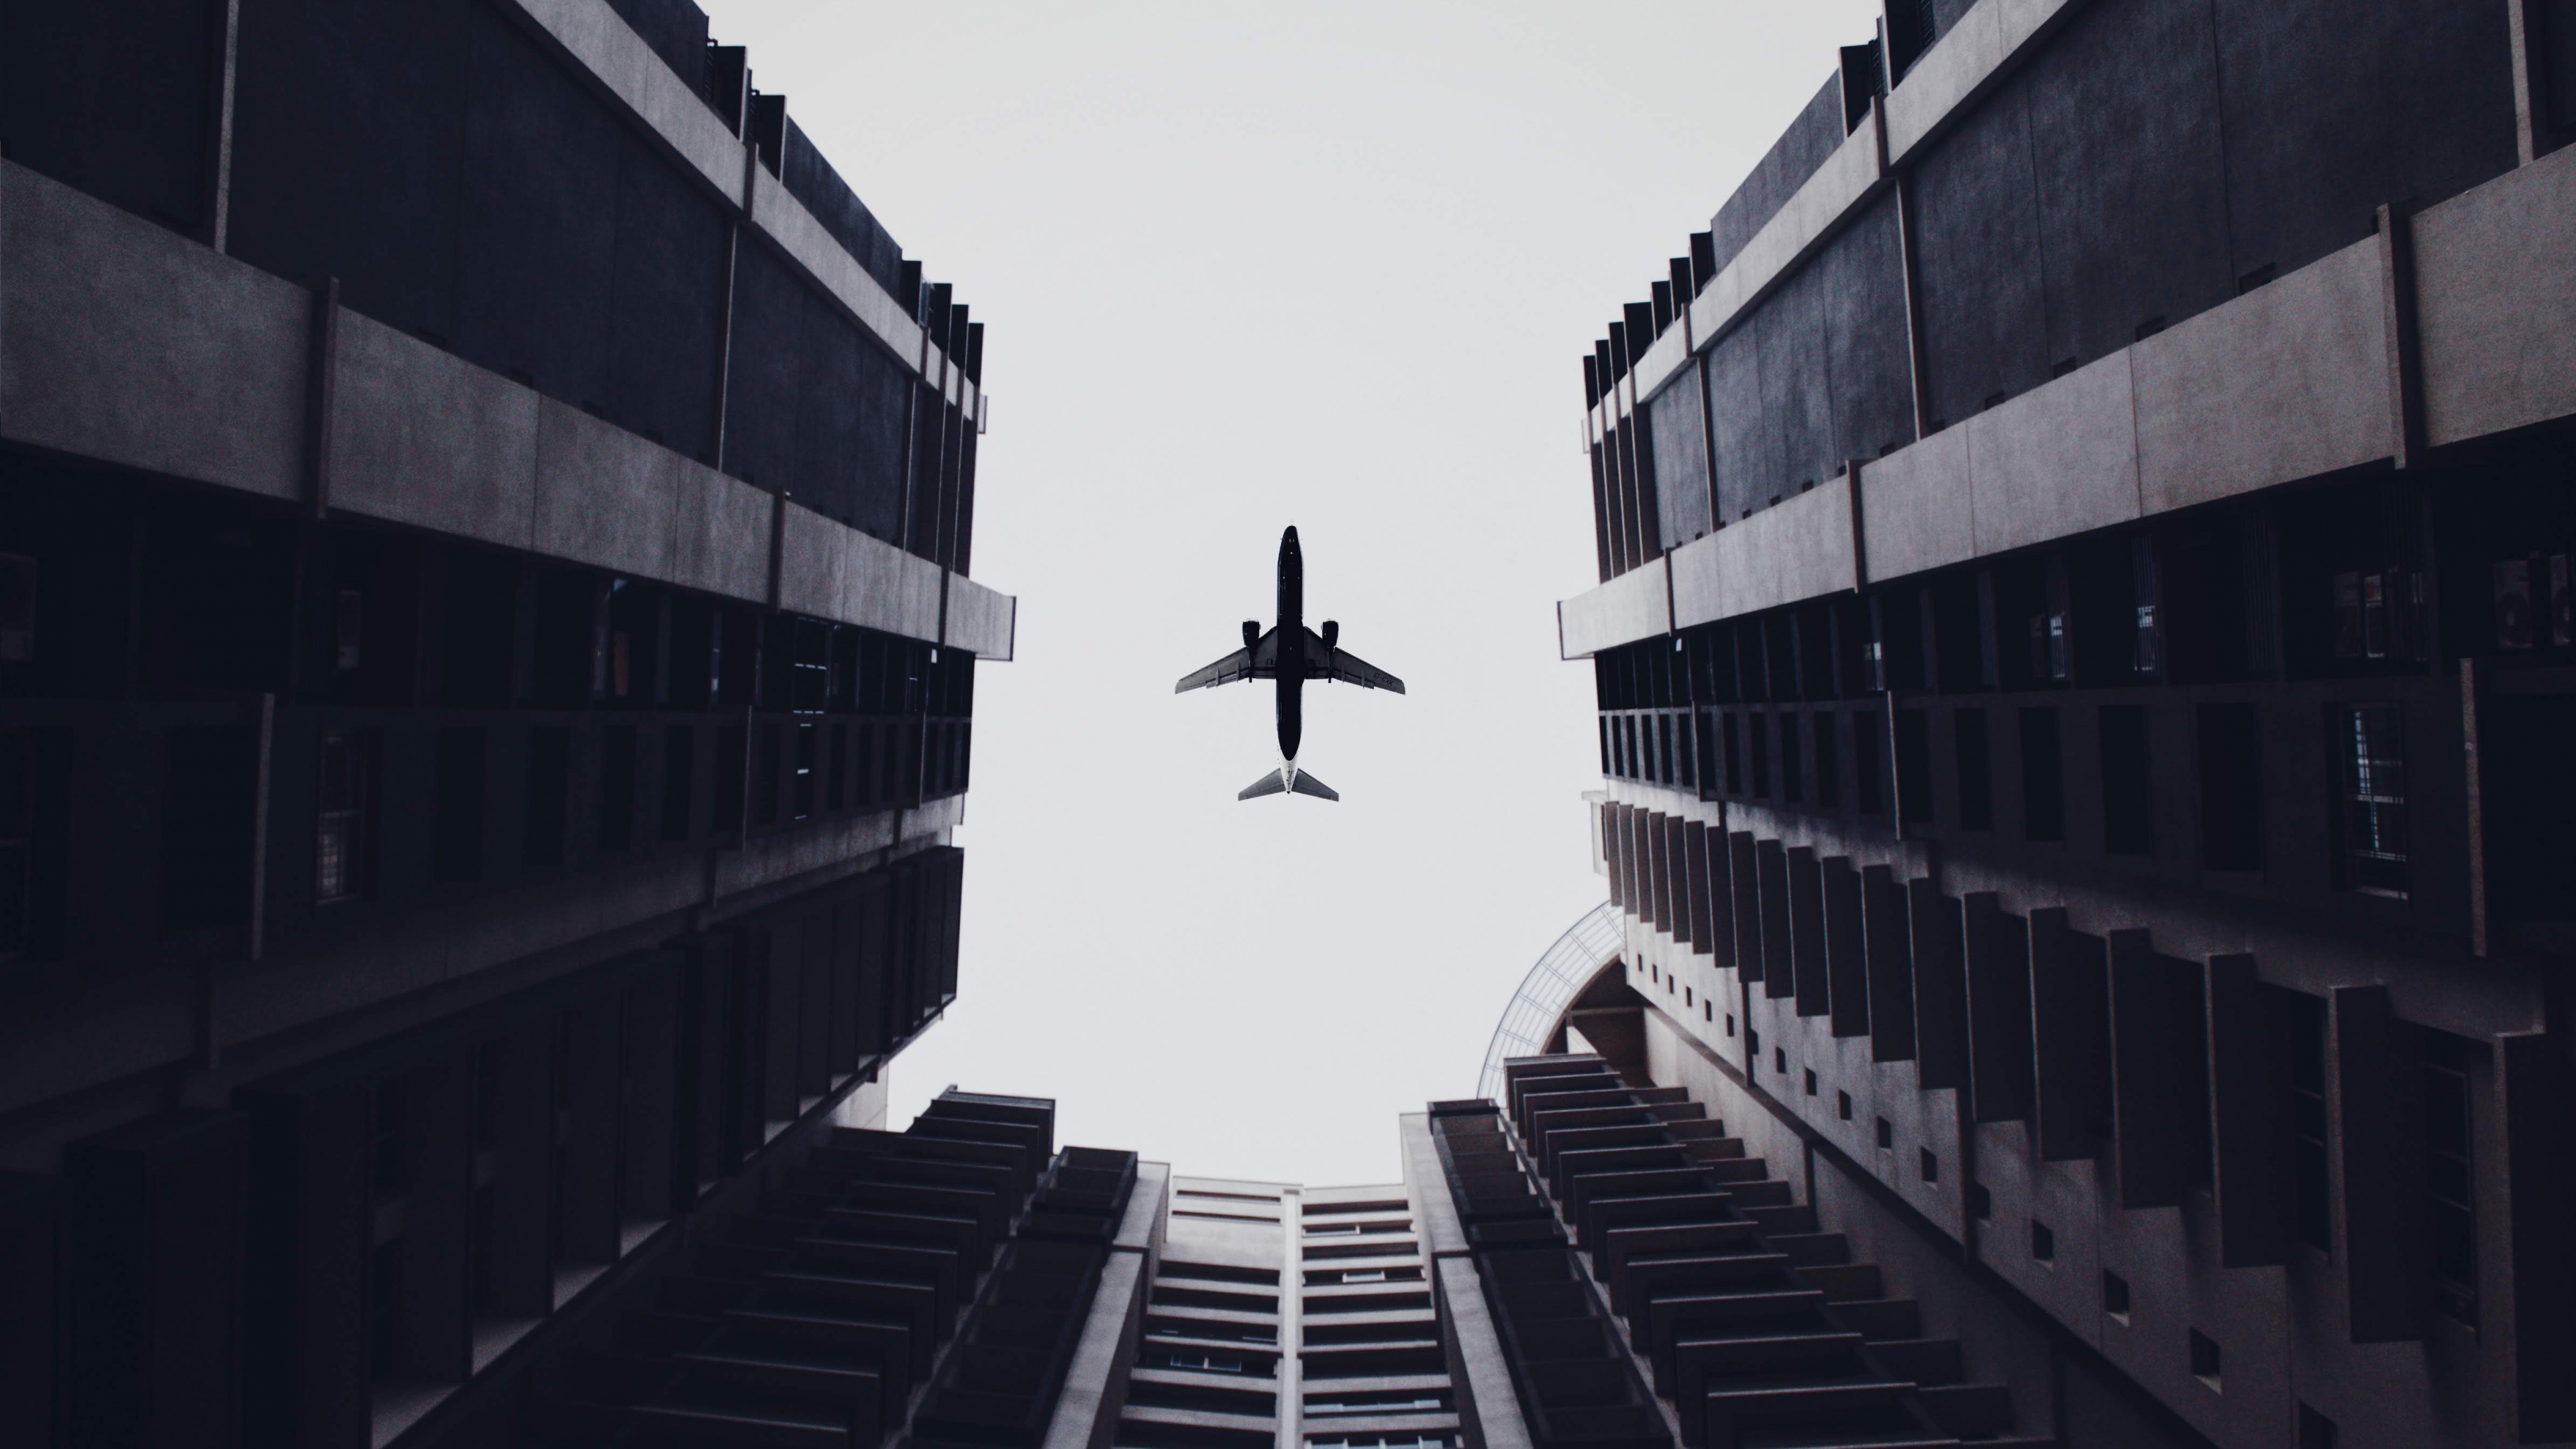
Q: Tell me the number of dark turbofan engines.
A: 2